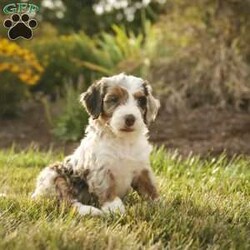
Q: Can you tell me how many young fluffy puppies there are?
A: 1